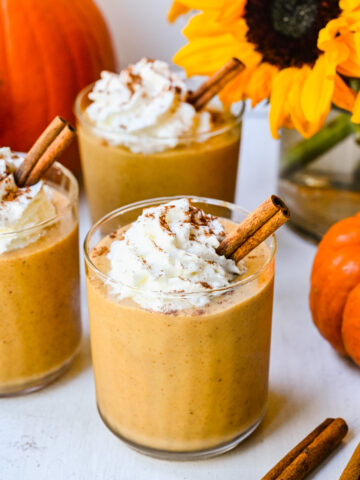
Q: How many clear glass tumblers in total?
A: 3